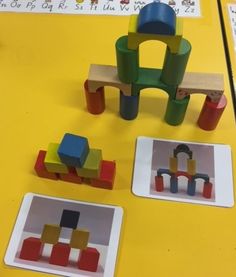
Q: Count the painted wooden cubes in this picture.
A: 6